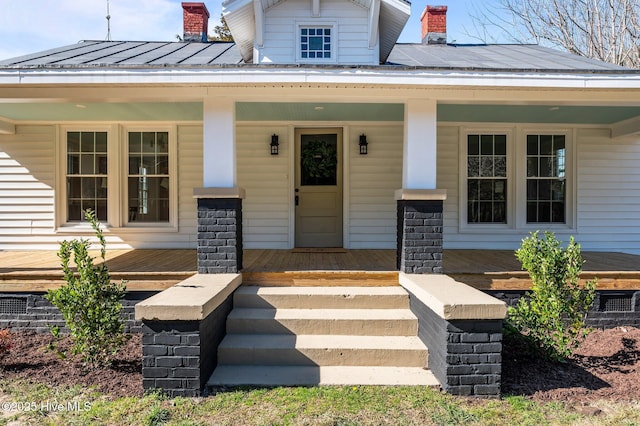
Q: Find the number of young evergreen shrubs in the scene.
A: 2